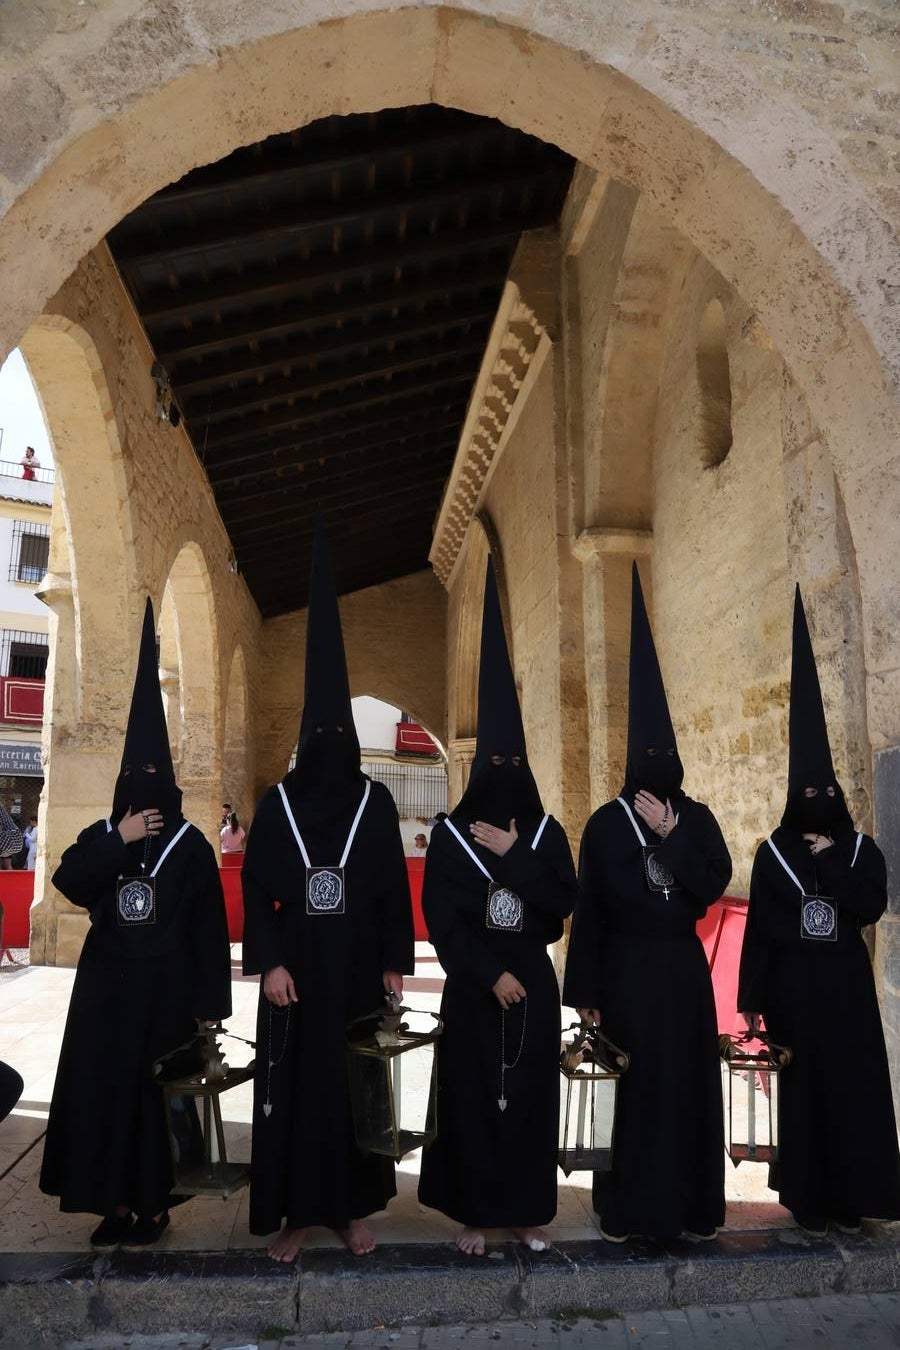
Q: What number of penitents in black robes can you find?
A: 5